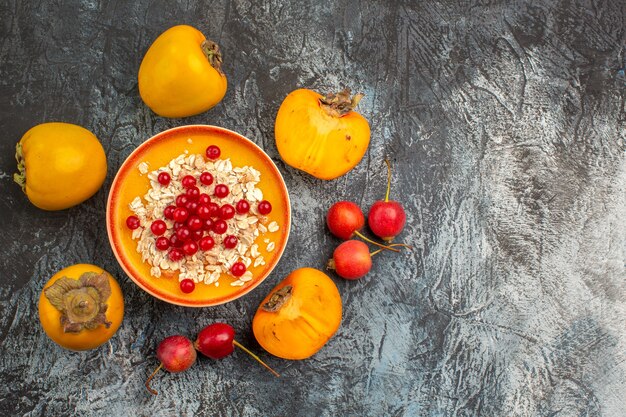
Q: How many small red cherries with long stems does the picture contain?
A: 5